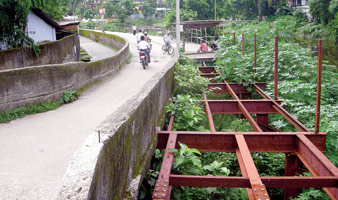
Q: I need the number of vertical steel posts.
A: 5